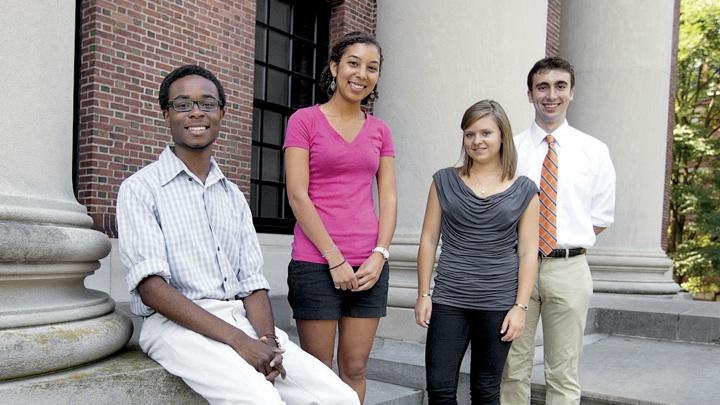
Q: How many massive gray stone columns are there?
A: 3